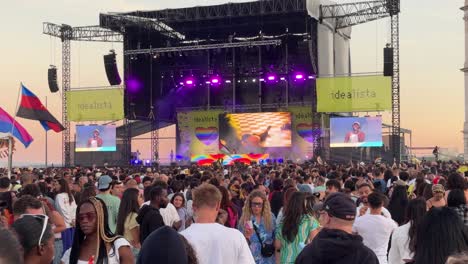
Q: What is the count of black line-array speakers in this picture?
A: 3